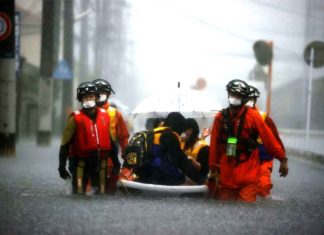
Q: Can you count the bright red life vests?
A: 1